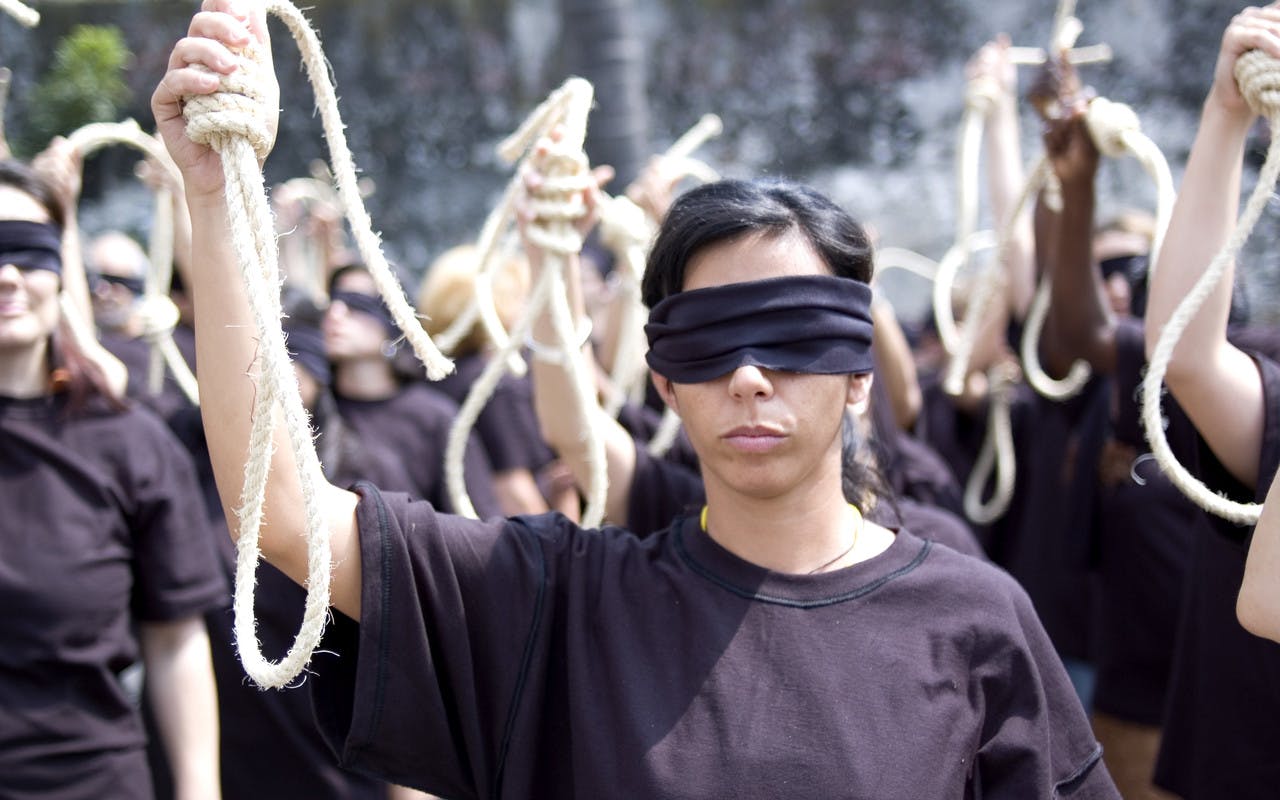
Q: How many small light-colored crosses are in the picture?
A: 0